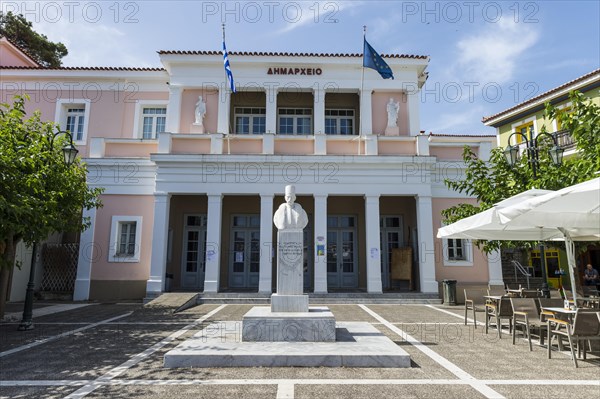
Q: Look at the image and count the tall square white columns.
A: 6